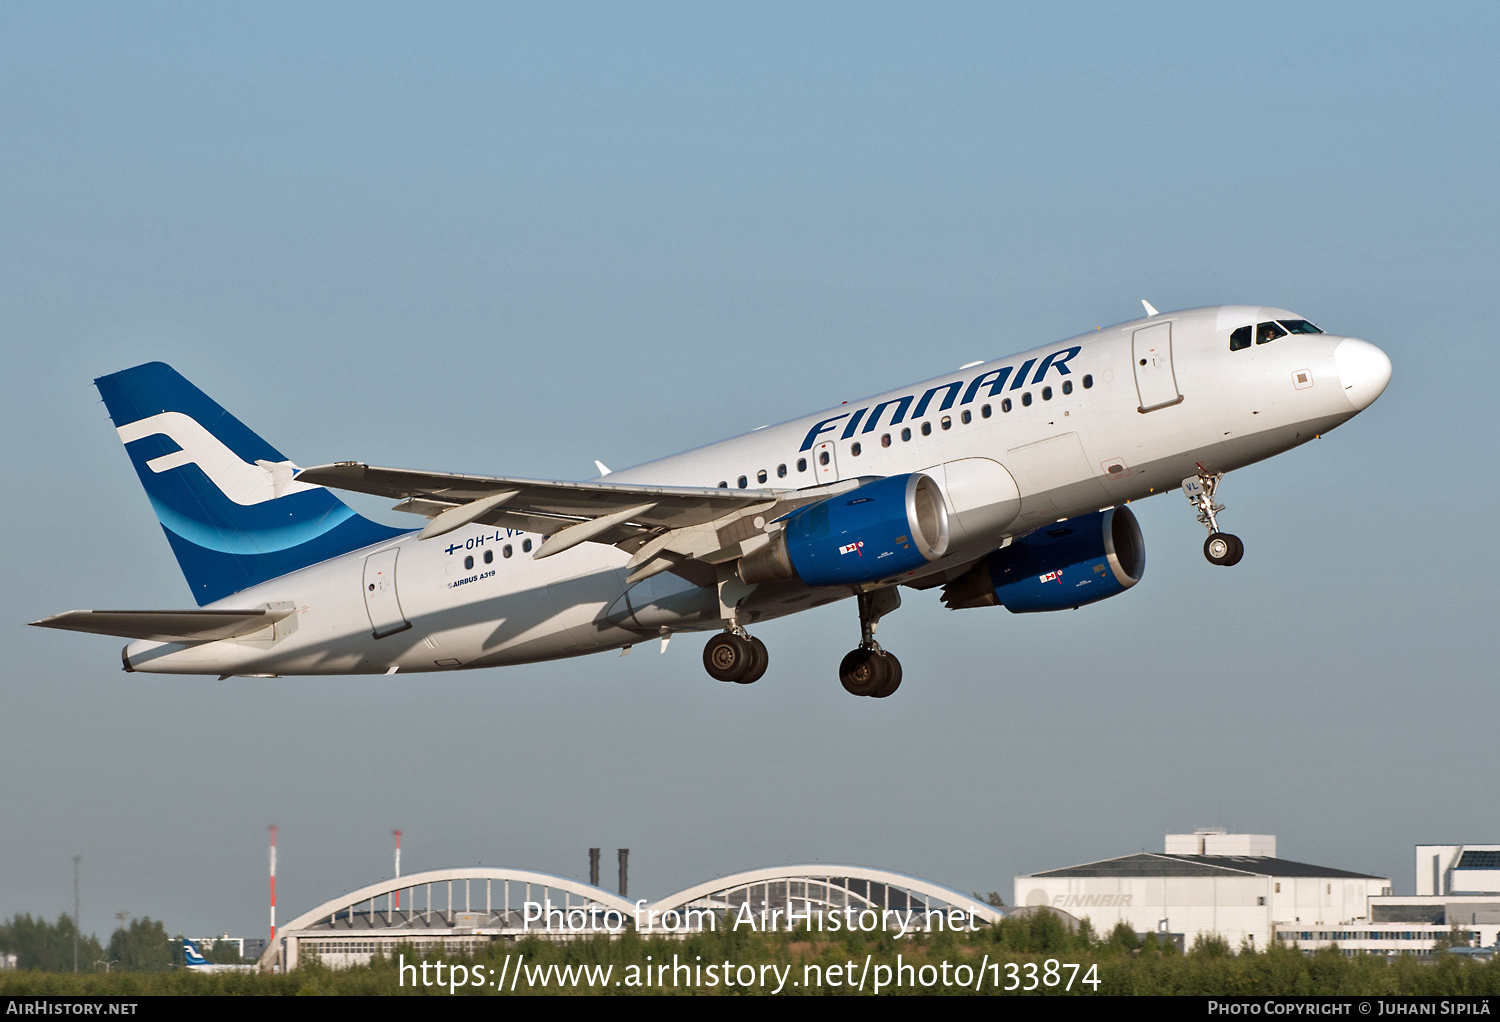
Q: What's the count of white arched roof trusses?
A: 2